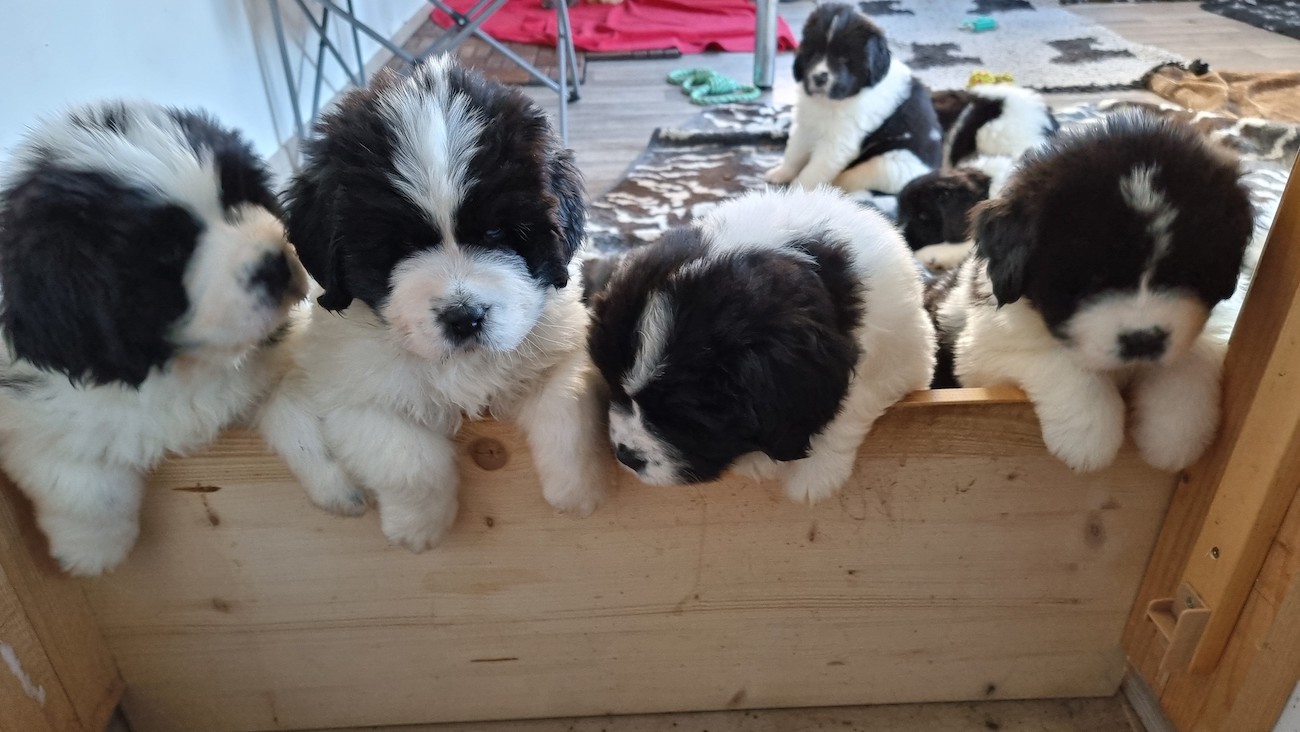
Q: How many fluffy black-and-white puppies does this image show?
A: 7